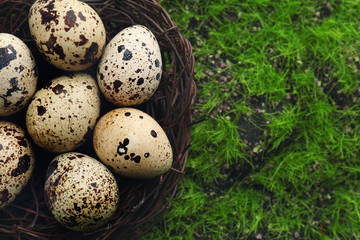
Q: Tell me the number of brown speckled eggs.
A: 7